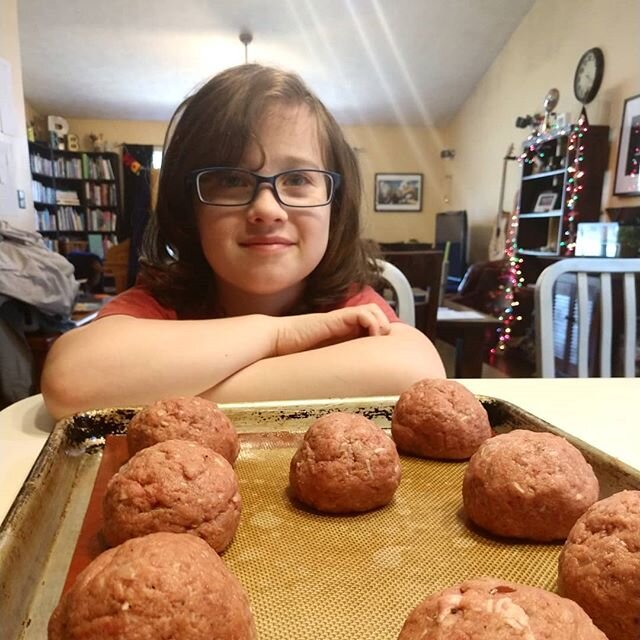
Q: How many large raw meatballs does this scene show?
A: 8